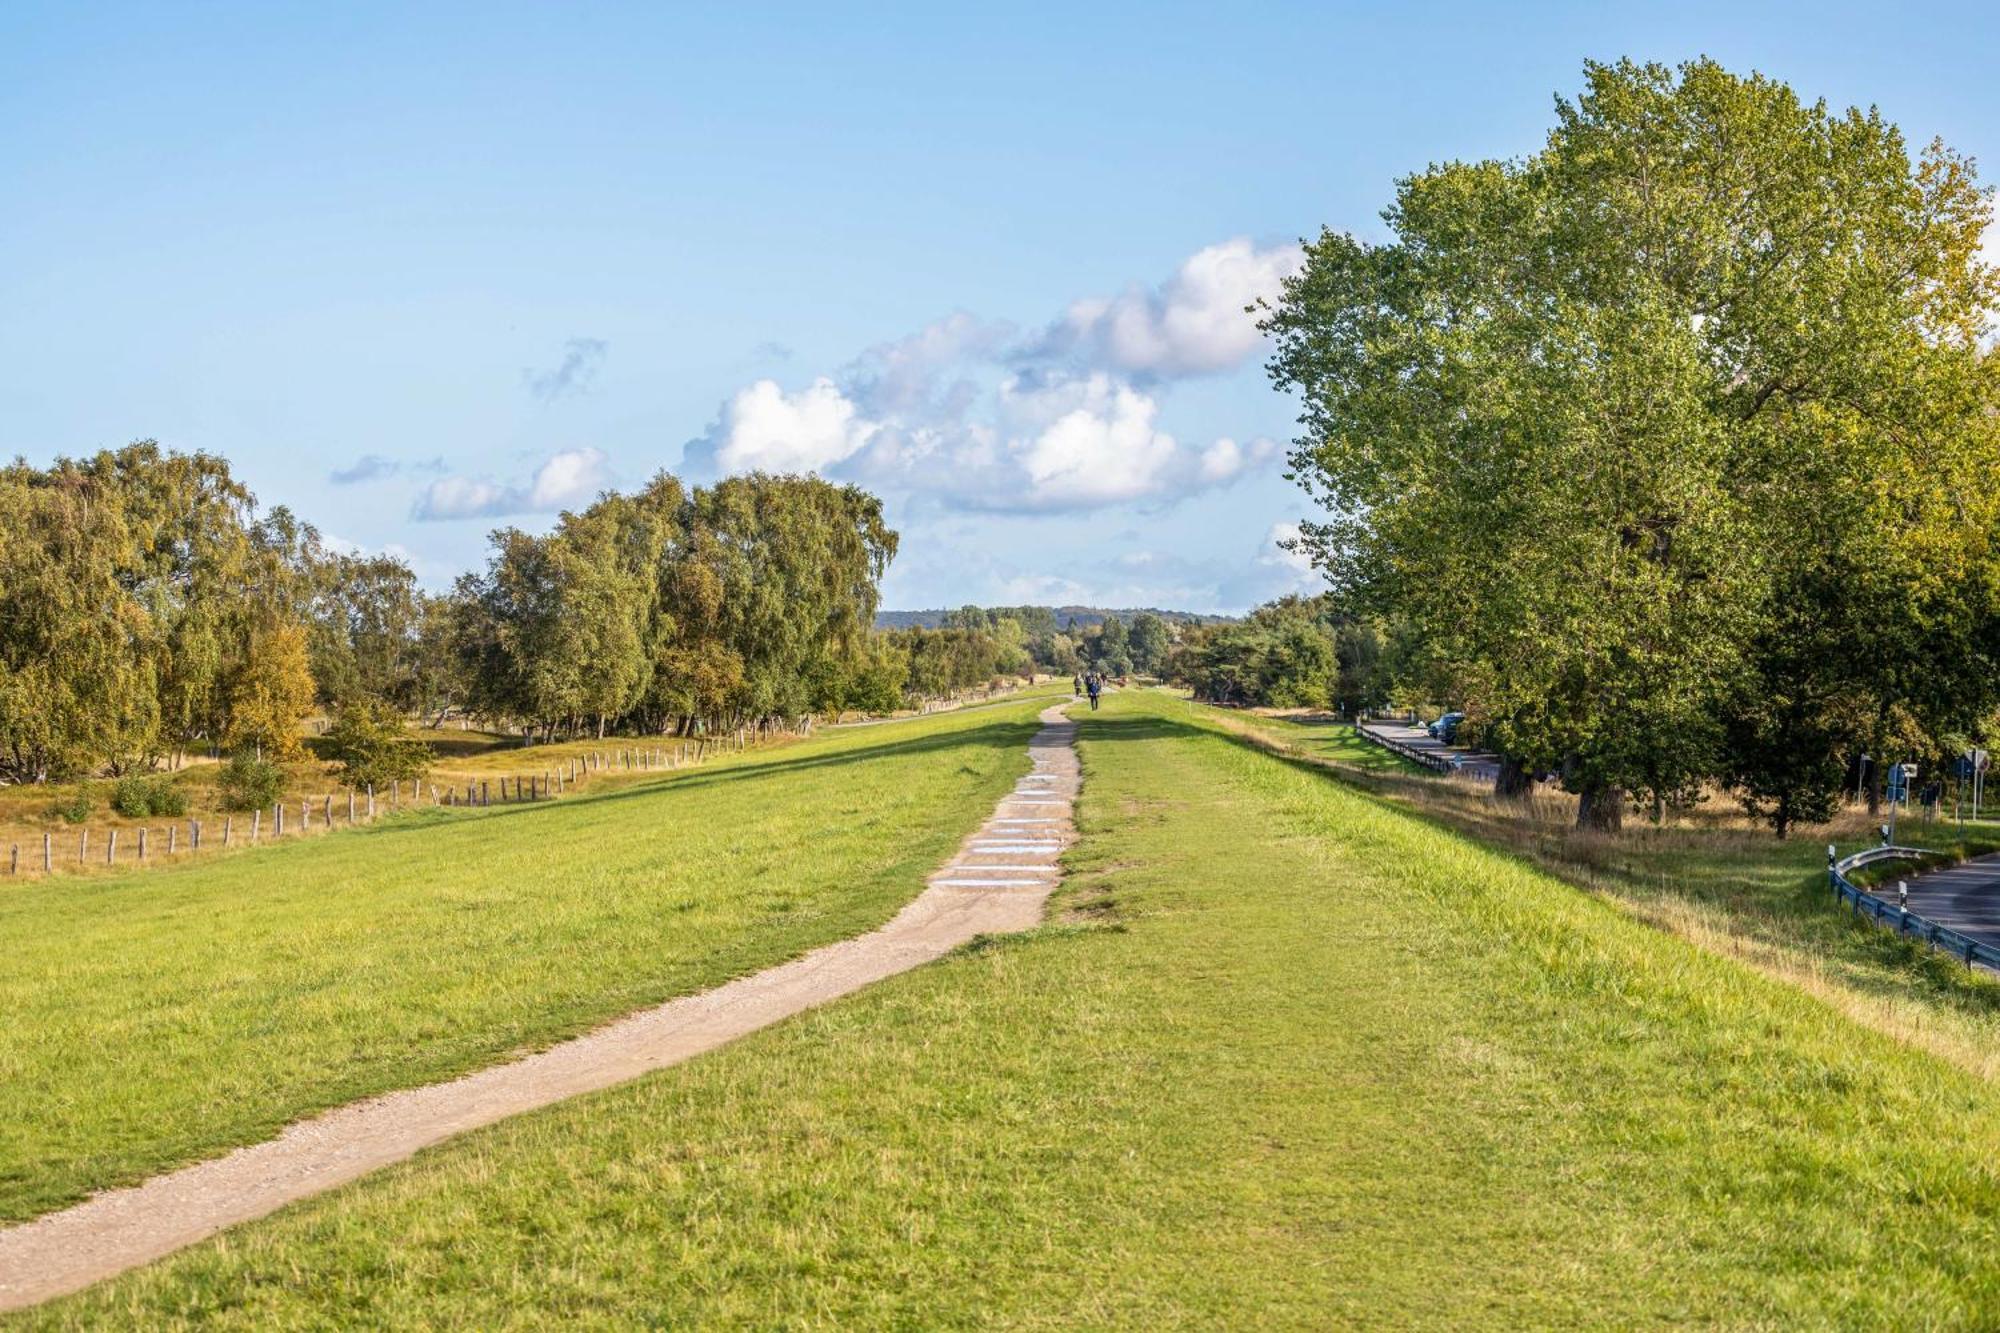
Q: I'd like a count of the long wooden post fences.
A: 1